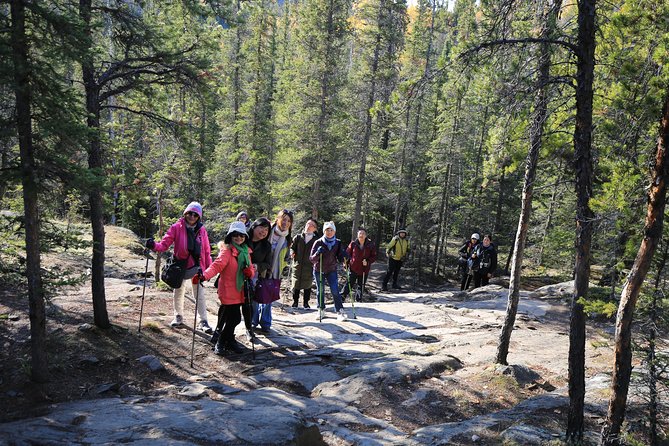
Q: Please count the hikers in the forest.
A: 11